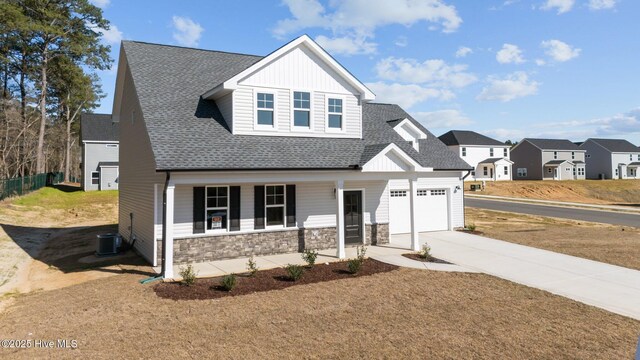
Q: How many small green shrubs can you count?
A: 9